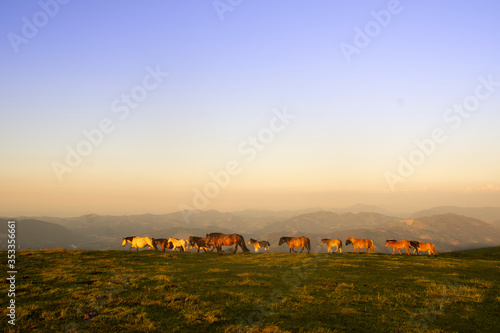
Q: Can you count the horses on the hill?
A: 11